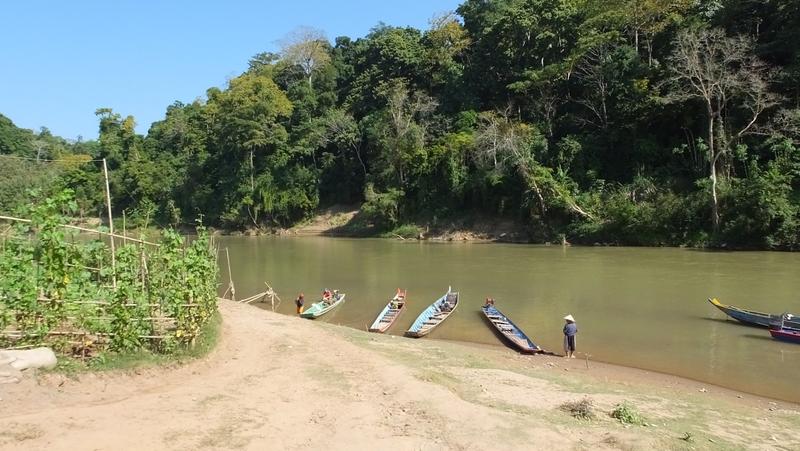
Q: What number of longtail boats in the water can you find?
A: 6